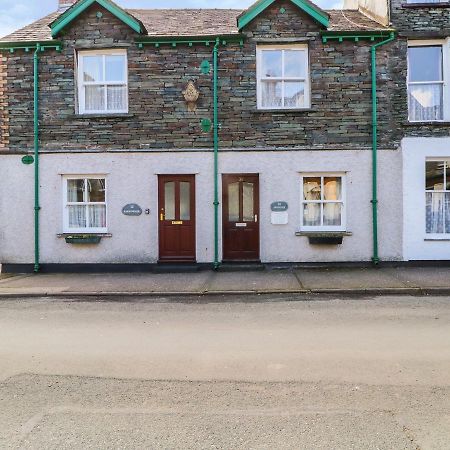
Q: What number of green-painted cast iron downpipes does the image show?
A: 3